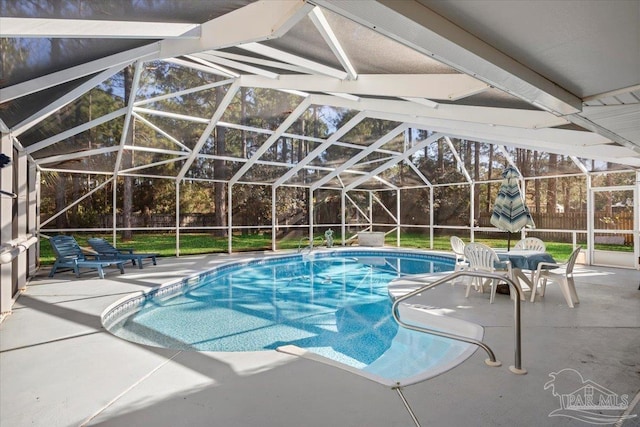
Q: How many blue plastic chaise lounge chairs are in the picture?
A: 2